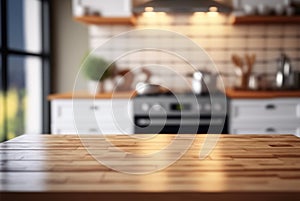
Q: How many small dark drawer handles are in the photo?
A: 4